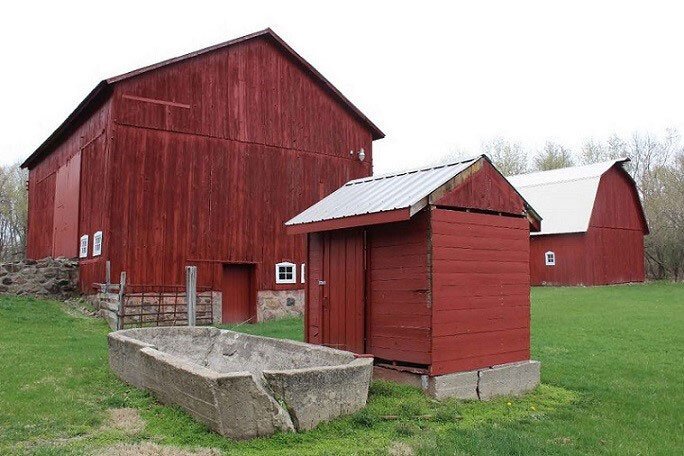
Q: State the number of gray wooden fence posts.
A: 3